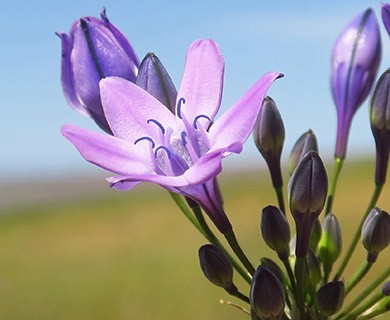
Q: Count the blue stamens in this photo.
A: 6